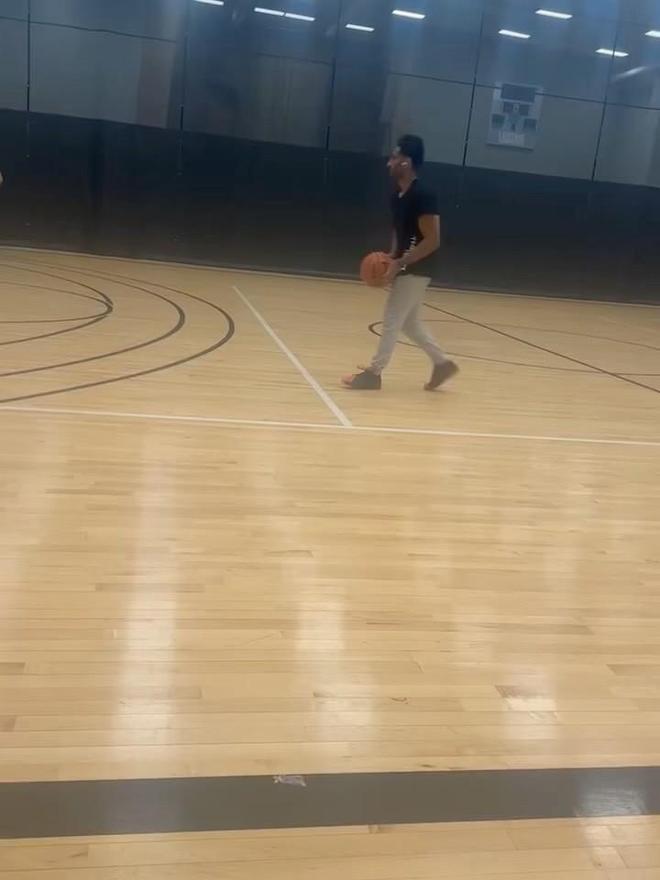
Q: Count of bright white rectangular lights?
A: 9